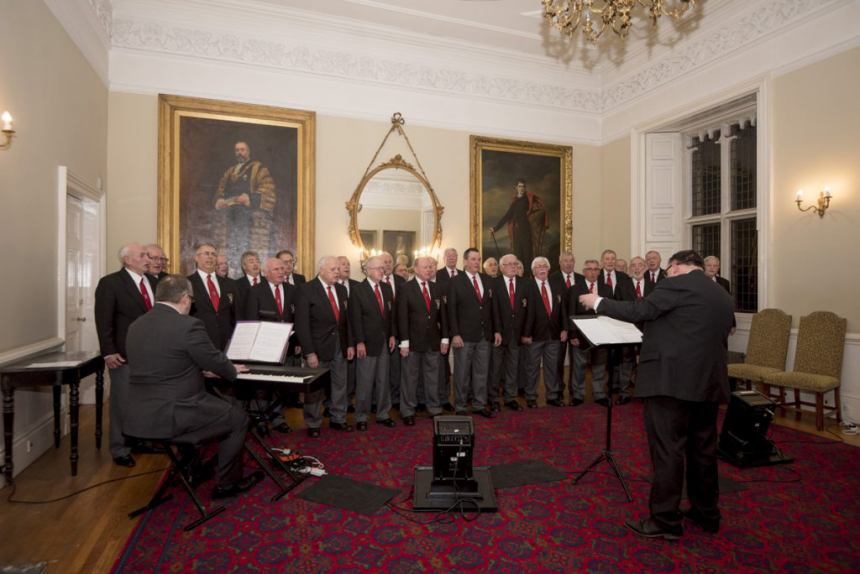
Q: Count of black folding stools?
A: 1